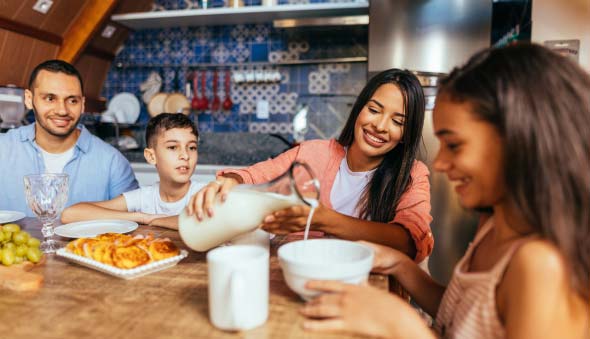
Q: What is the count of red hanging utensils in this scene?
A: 4